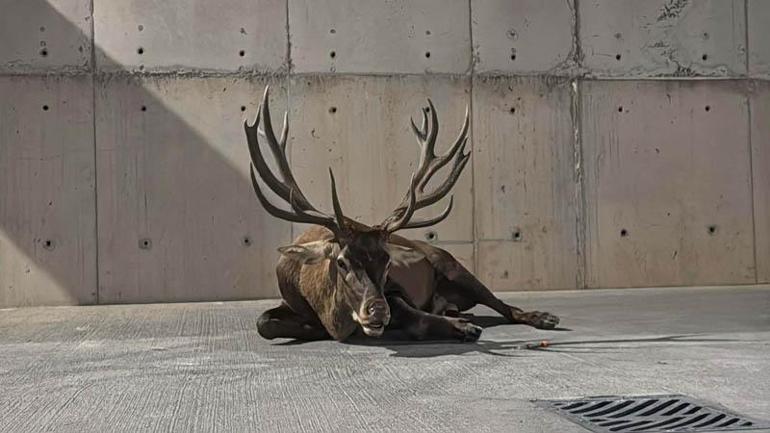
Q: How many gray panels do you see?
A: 12